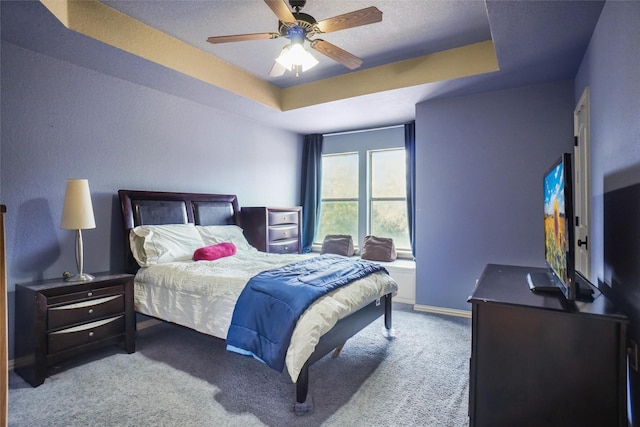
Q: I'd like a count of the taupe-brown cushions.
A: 2